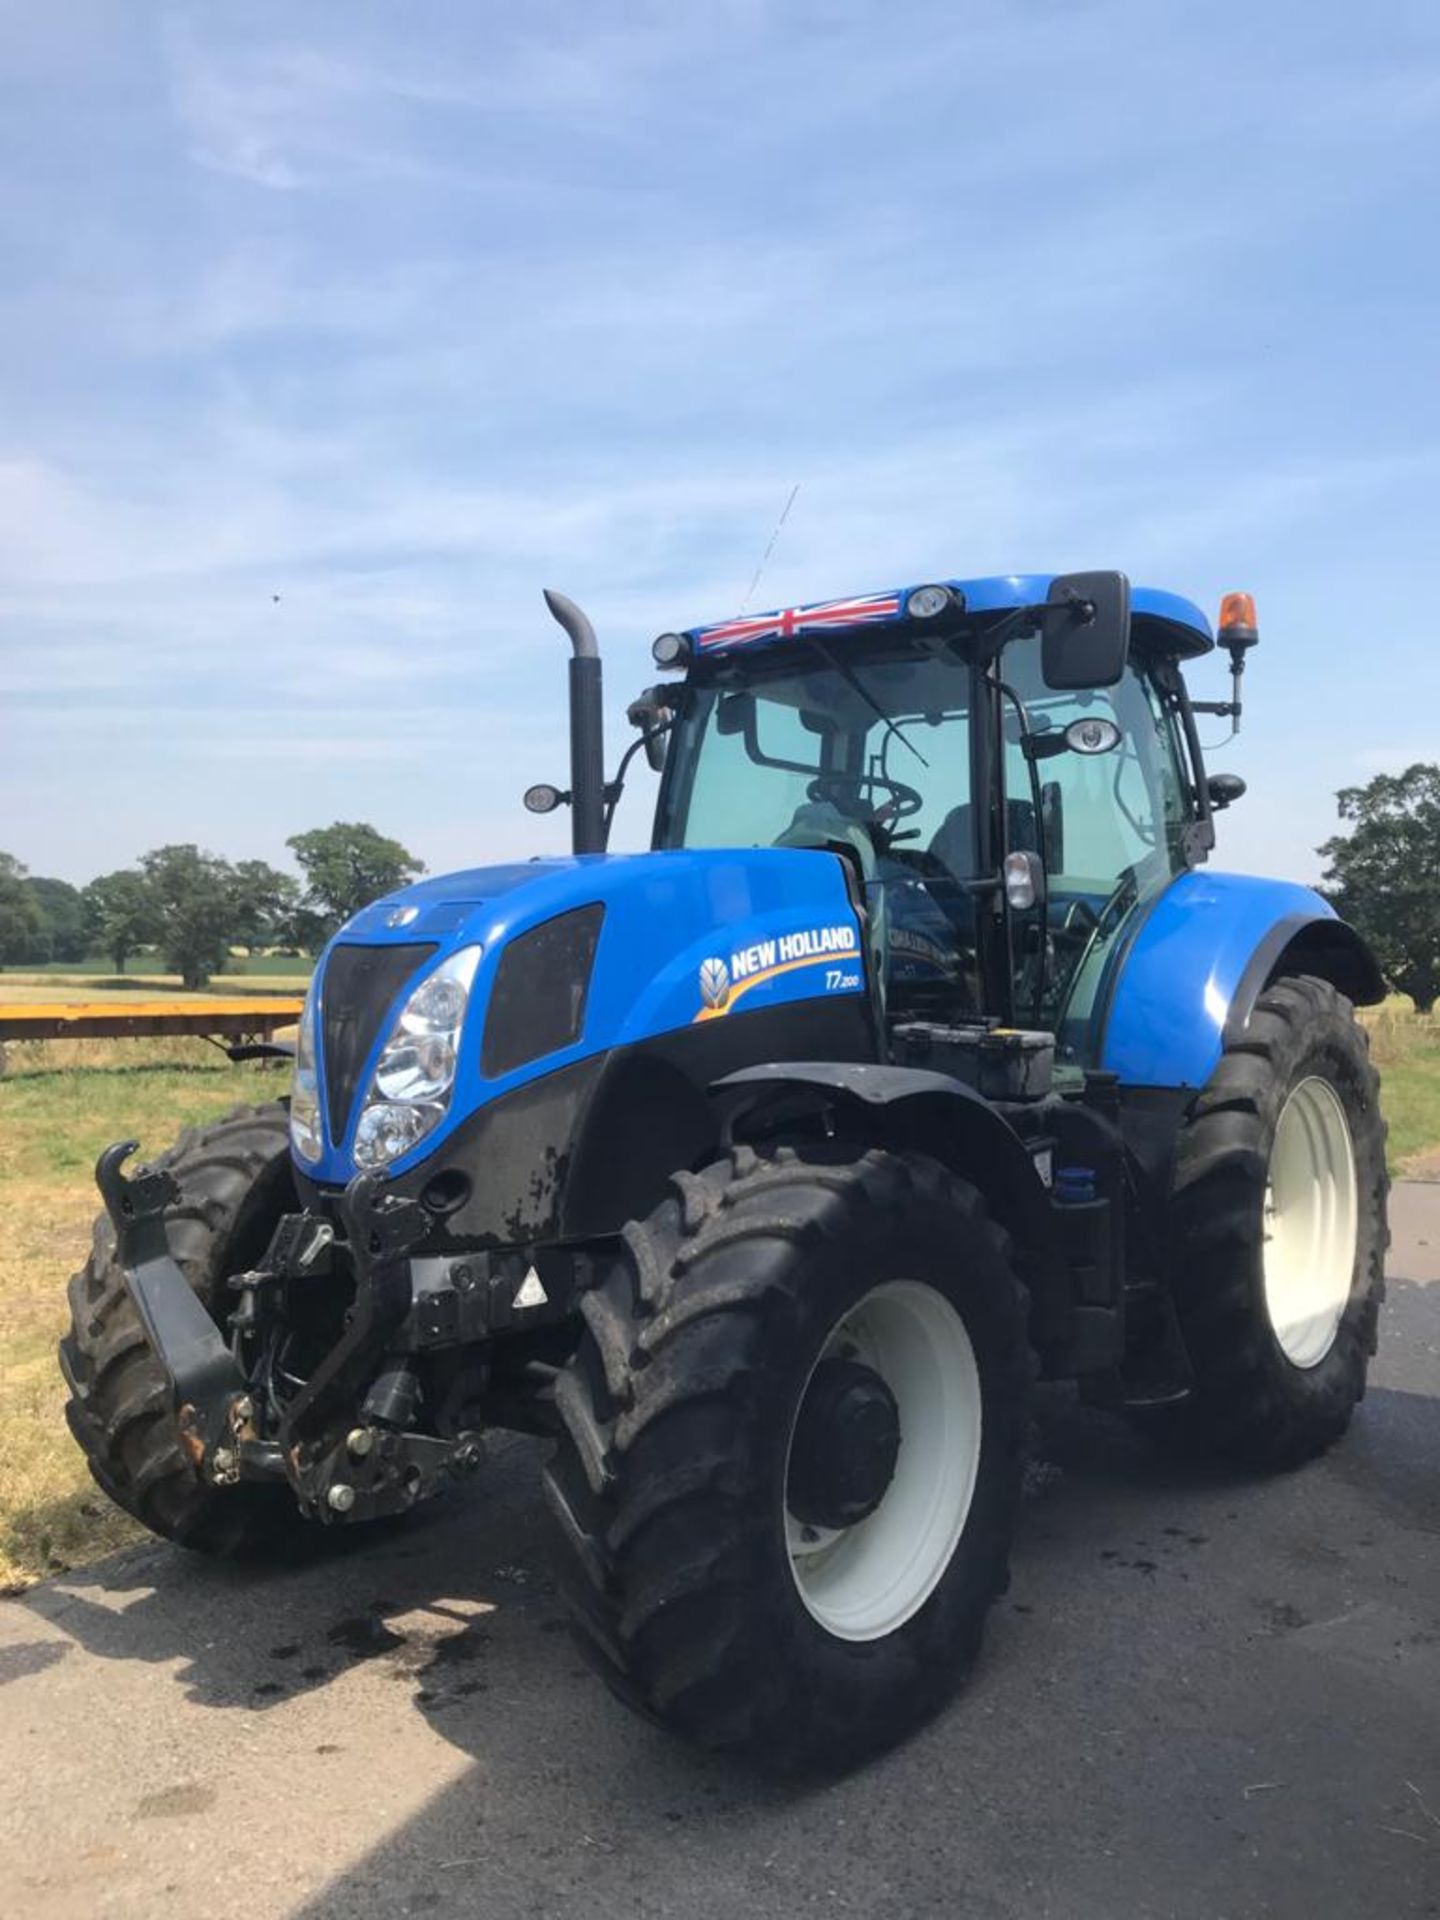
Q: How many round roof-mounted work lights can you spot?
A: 2